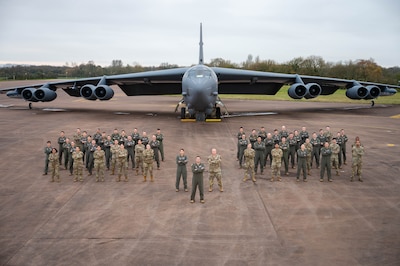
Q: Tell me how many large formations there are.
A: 2